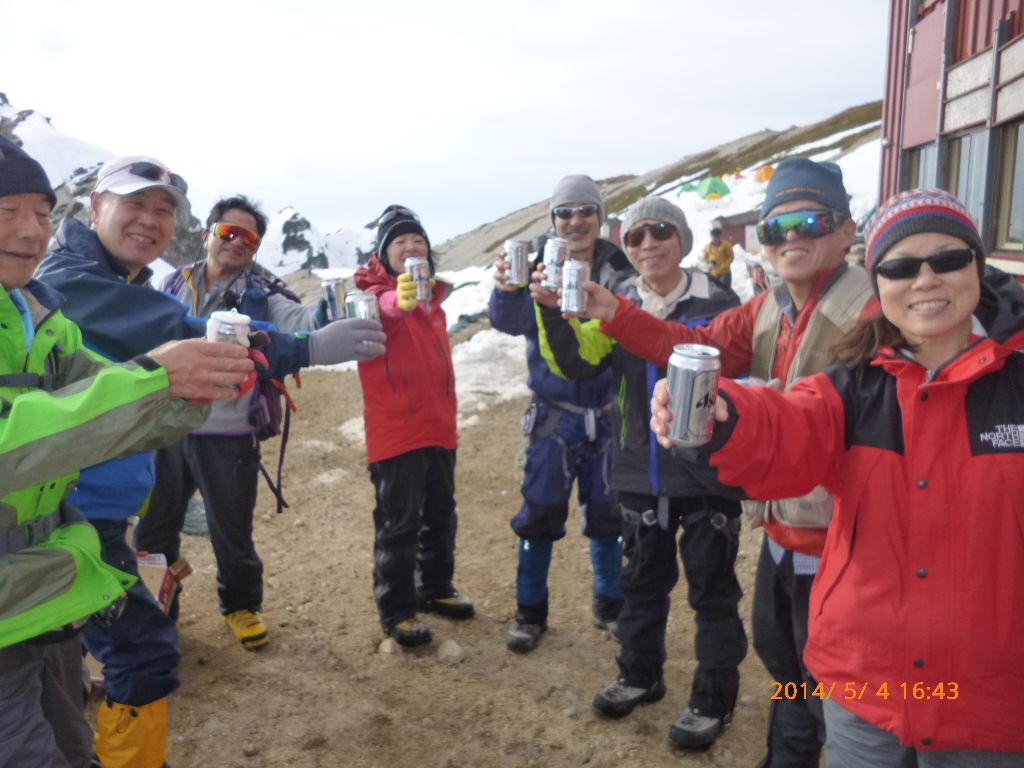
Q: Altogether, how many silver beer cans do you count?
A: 8